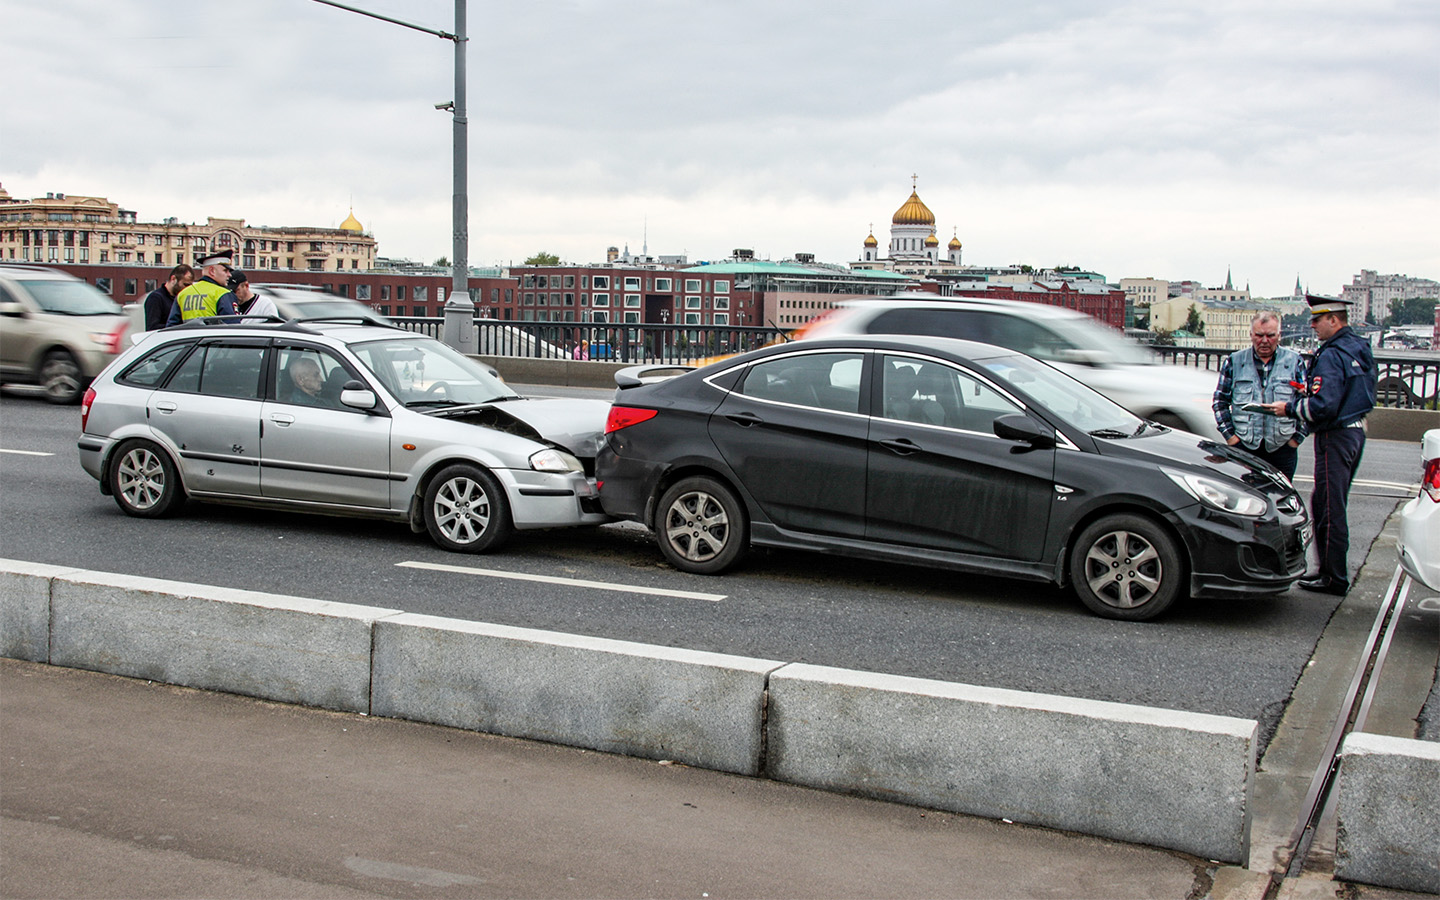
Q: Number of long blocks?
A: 5